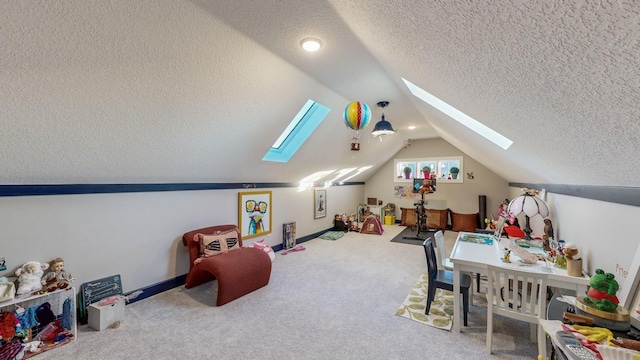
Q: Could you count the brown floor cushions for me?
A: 3